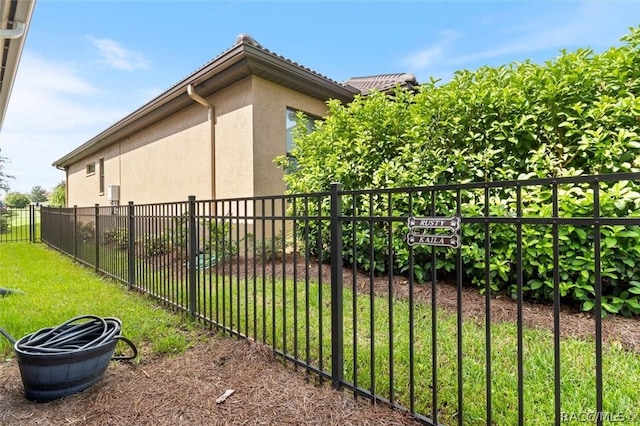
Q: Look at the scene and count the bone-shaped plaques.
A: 2